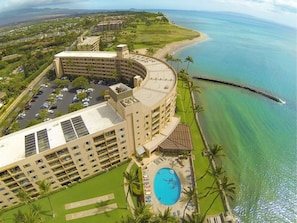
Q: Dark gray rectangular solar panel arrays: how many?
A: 4